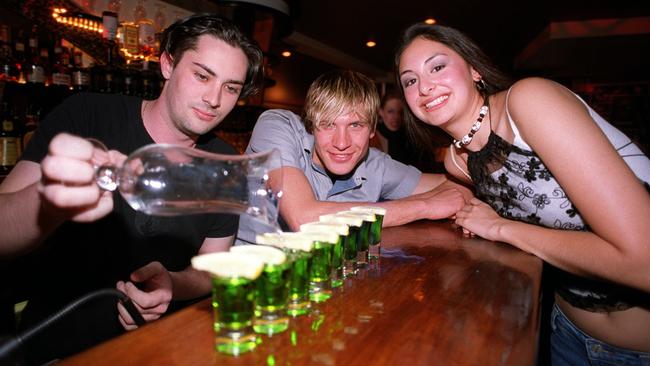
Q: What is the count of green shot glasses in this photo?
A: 8